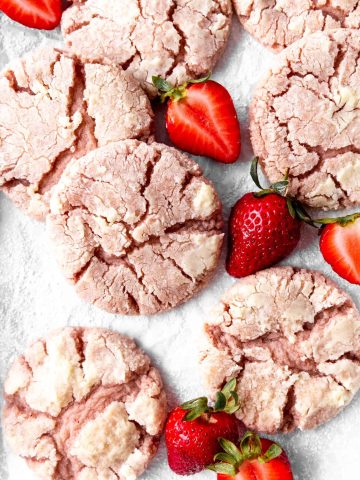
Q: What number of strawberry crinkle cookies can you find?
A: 7